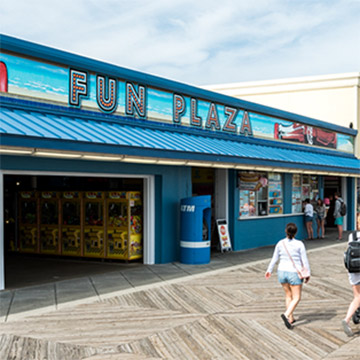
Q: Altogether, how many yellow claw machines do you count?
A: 5